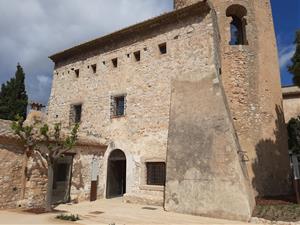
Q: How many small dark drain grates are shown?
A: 2